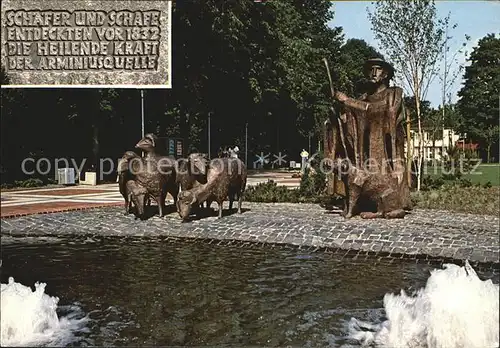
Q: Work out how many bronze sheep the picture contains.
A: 5